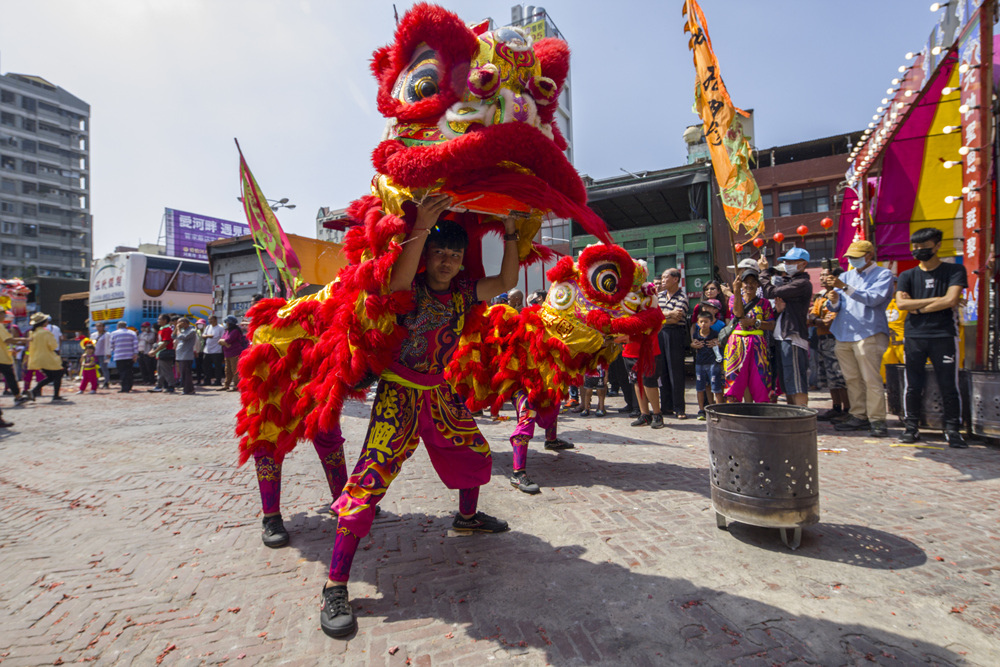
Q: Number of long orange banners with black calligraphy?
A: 1